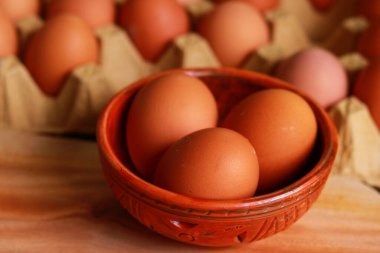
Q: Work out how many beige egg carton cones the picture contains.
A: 11